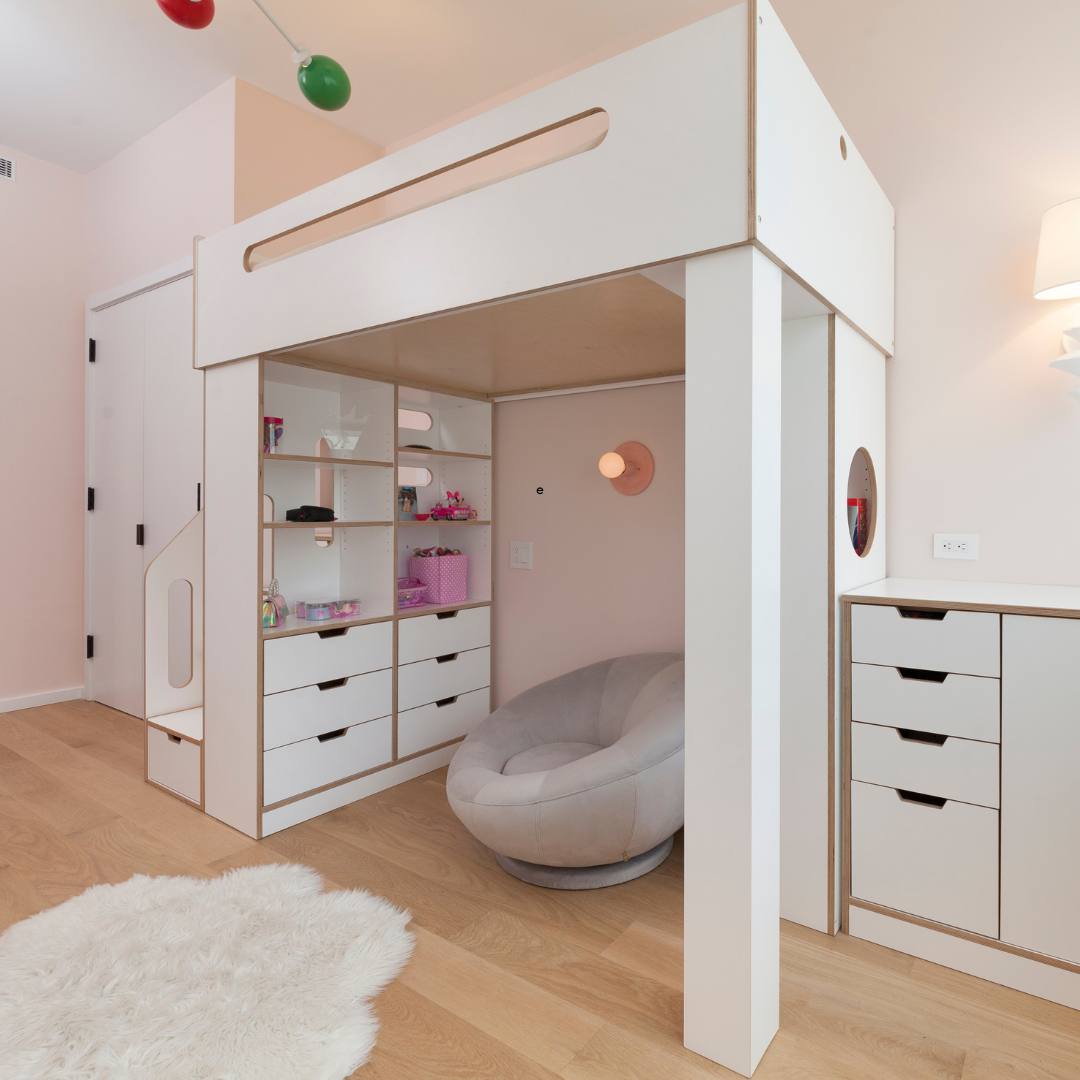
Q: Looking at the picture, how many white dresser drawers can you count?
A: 11